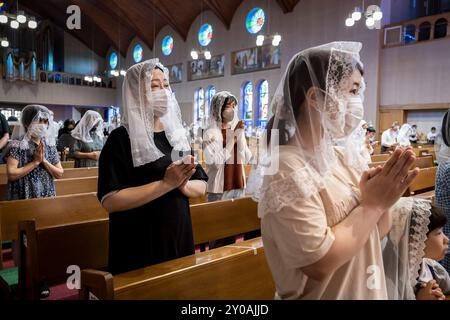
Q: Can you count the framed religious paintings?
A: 3